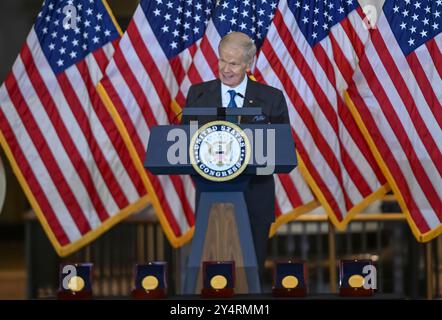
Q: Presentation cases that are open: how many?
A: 5